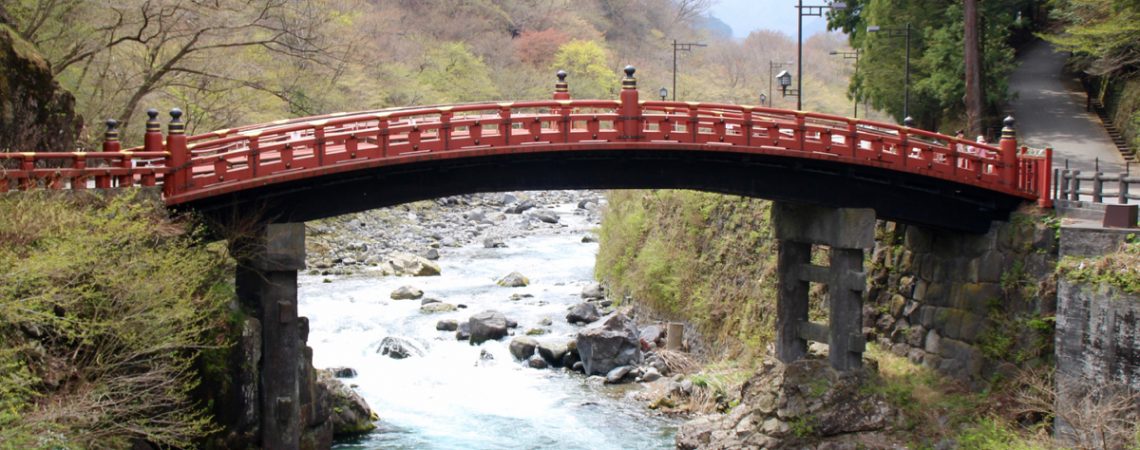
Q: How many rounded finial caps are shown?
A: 7